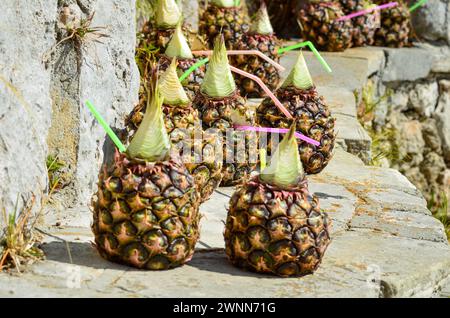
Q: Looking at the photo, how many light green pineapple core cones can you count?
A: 9